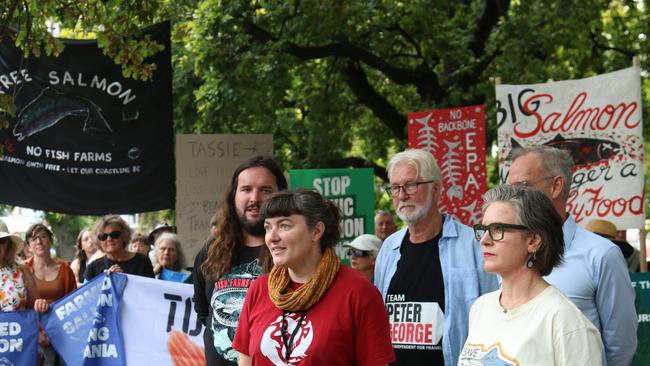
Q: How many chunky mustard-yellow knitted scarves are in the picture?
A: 1